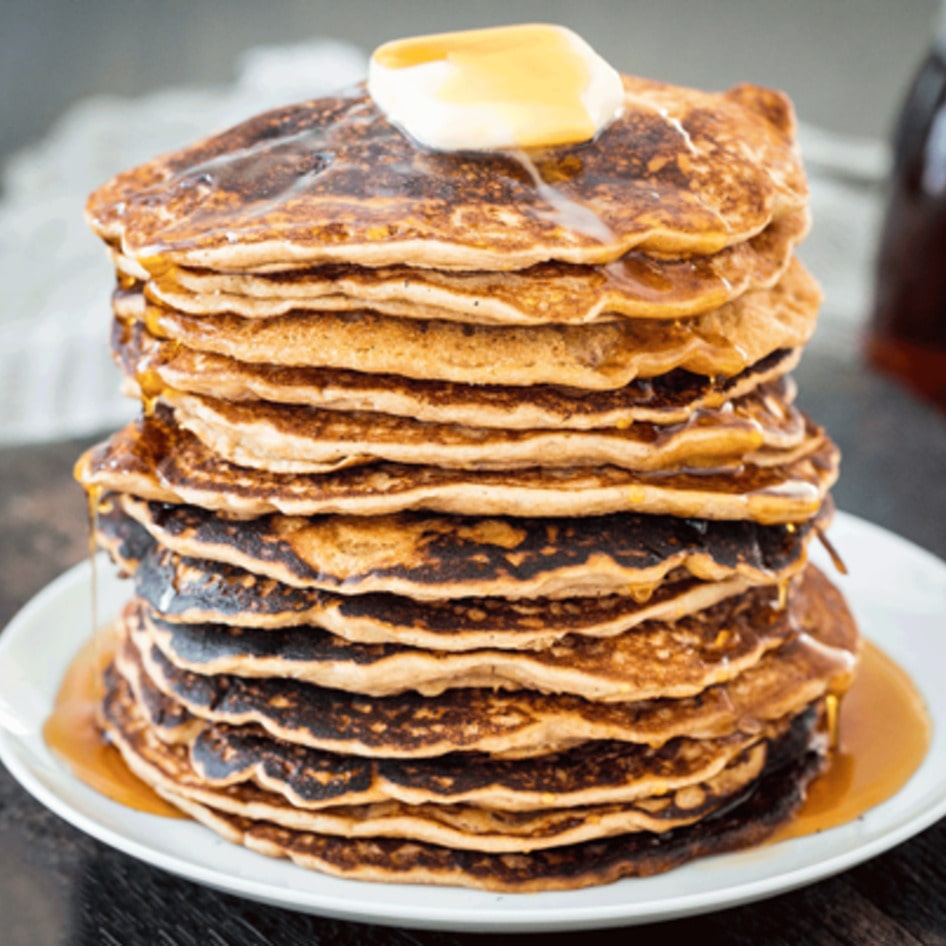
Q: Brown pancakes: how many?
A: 13